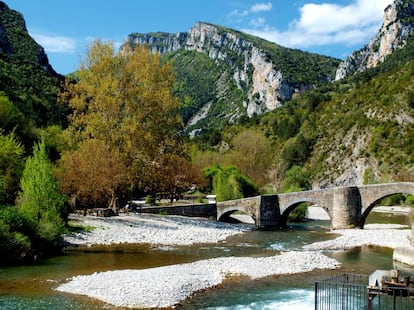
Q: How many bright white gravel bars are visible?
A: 3